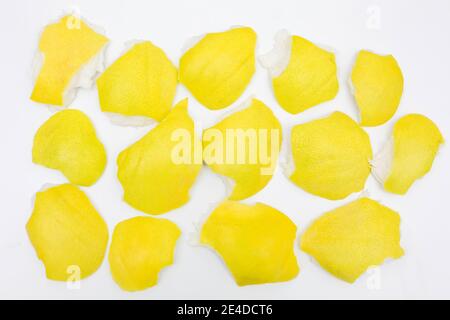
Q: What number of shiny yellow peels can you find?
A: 14